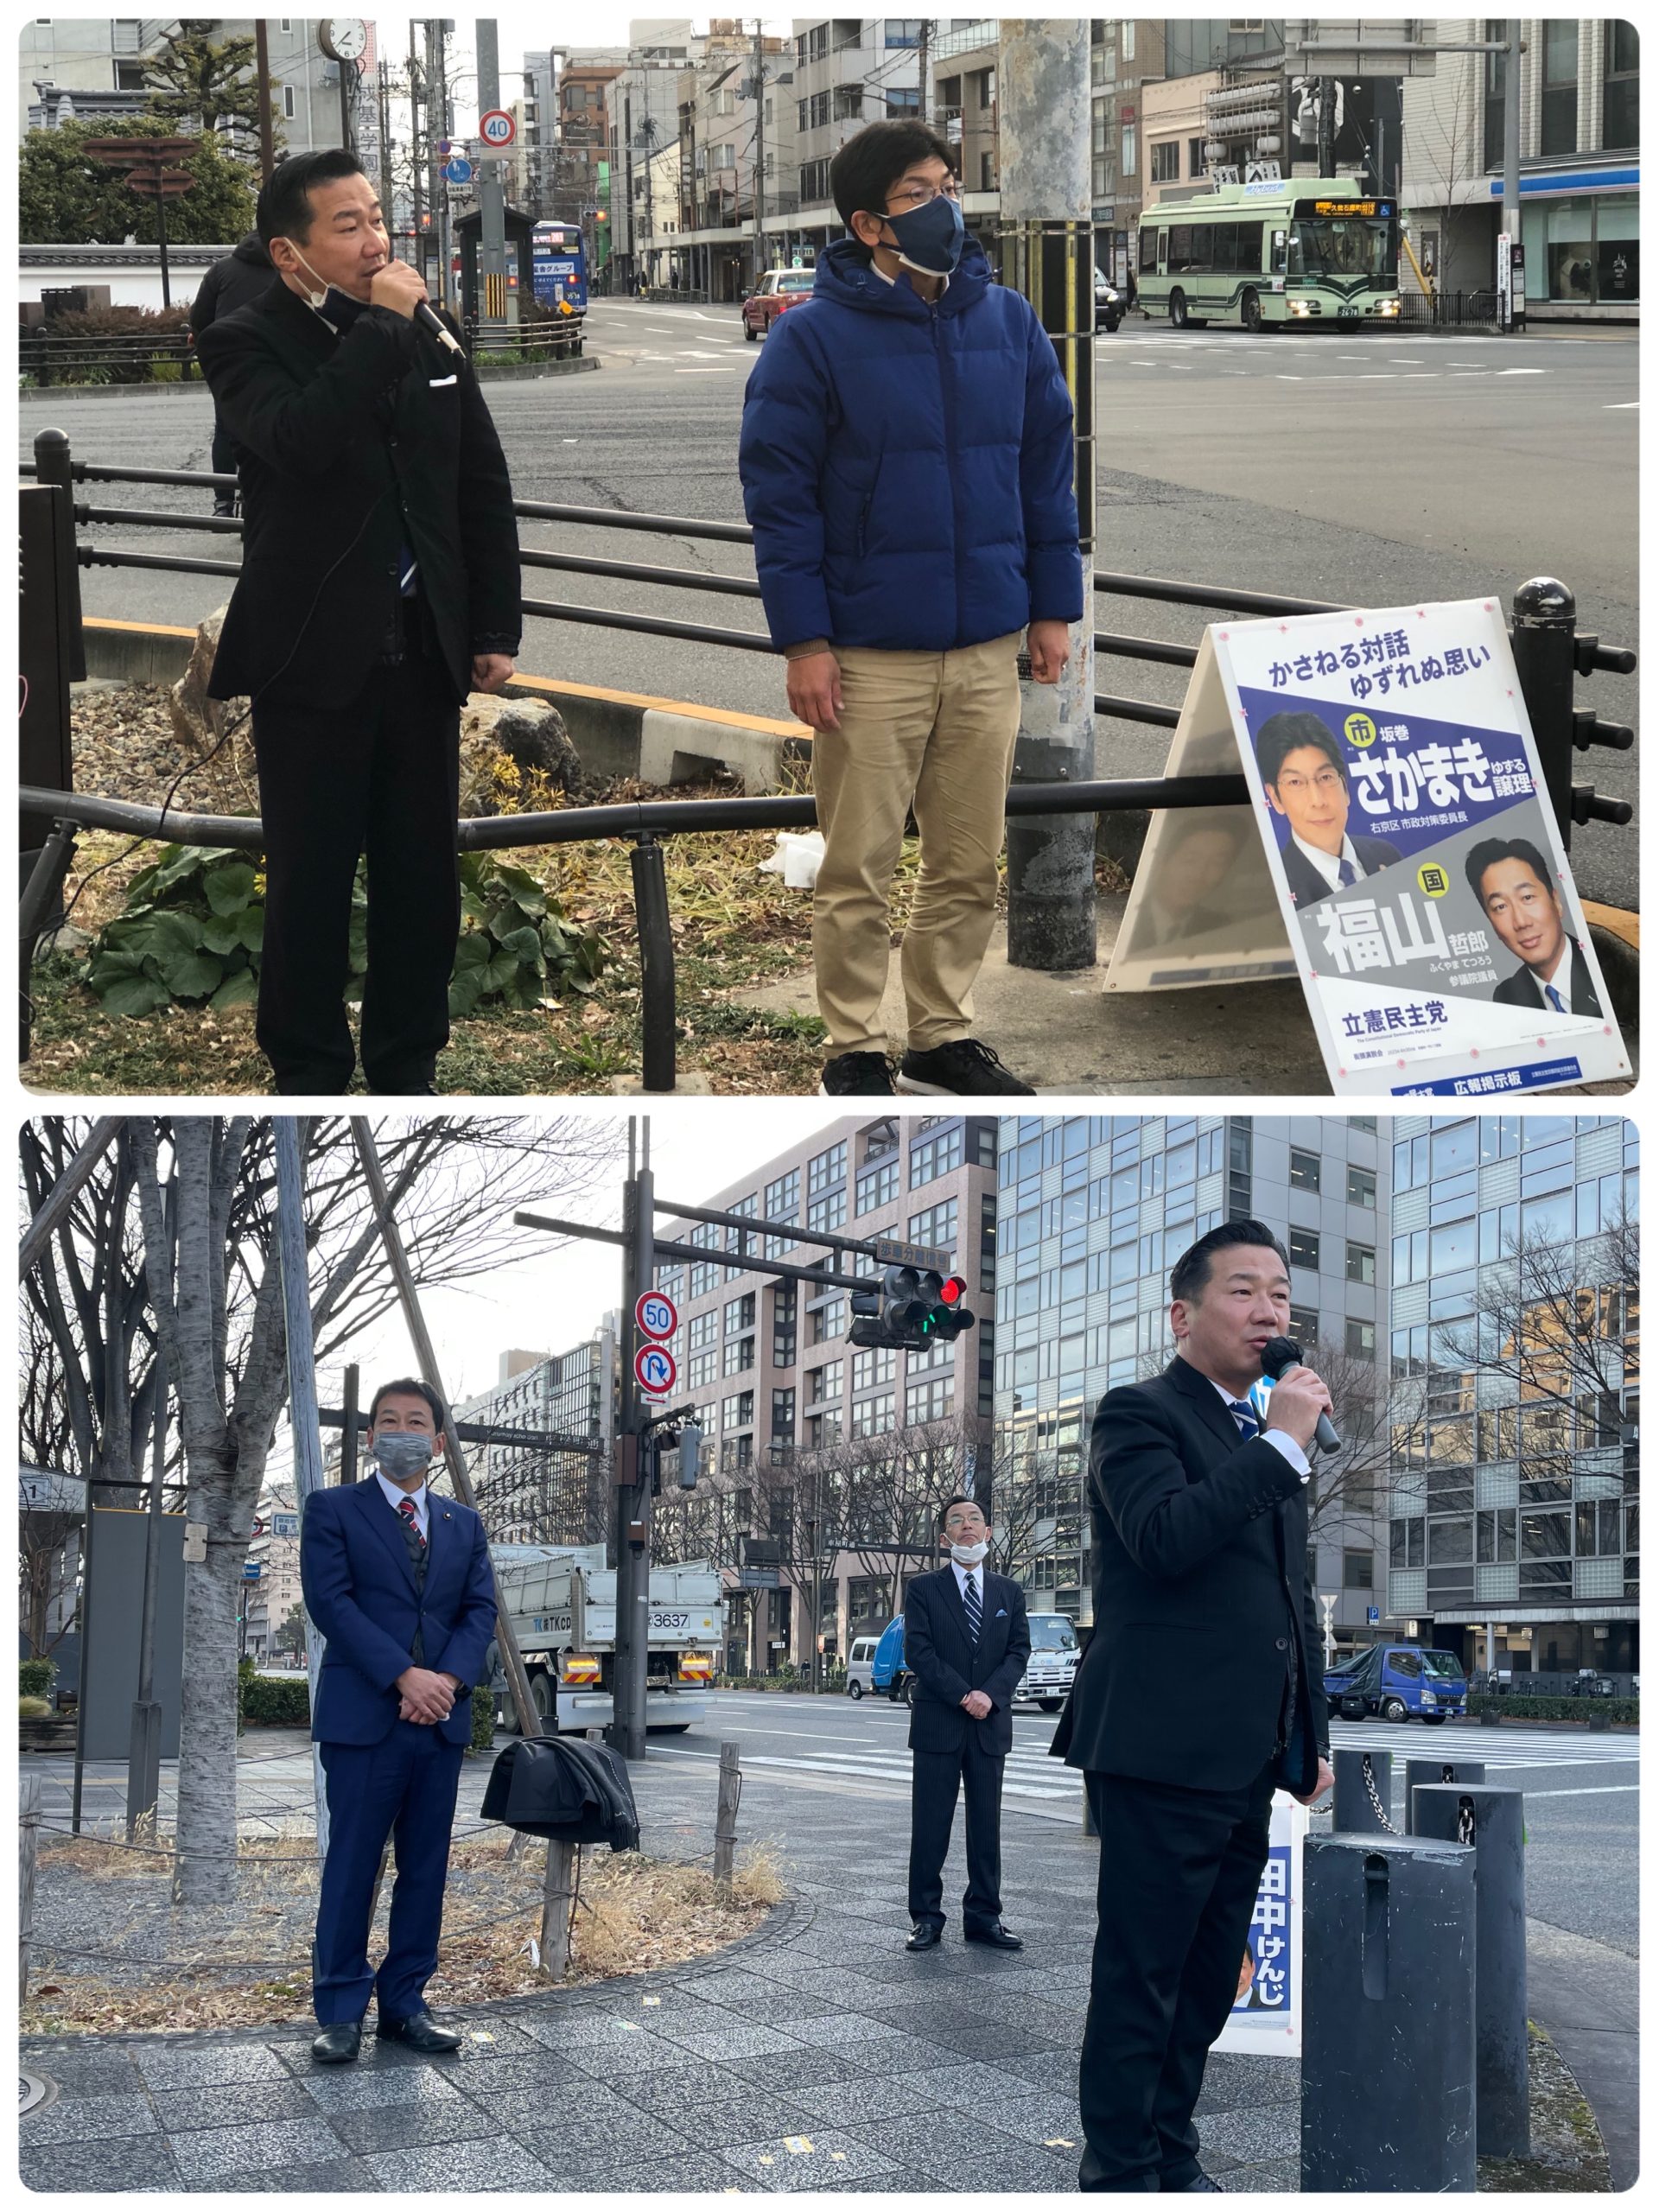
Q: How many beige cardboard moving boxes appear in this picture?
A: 0